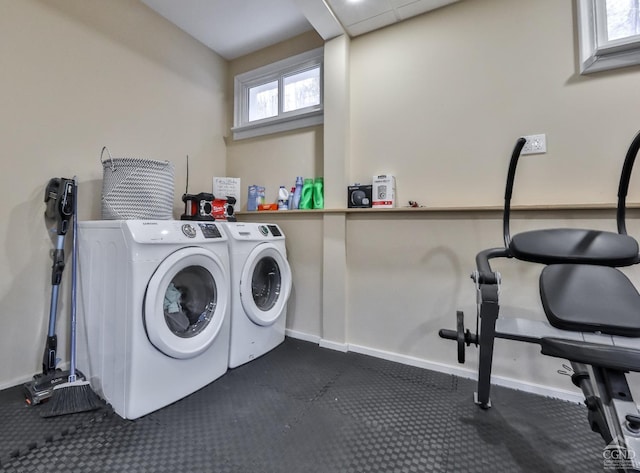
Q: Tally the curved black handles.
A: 2